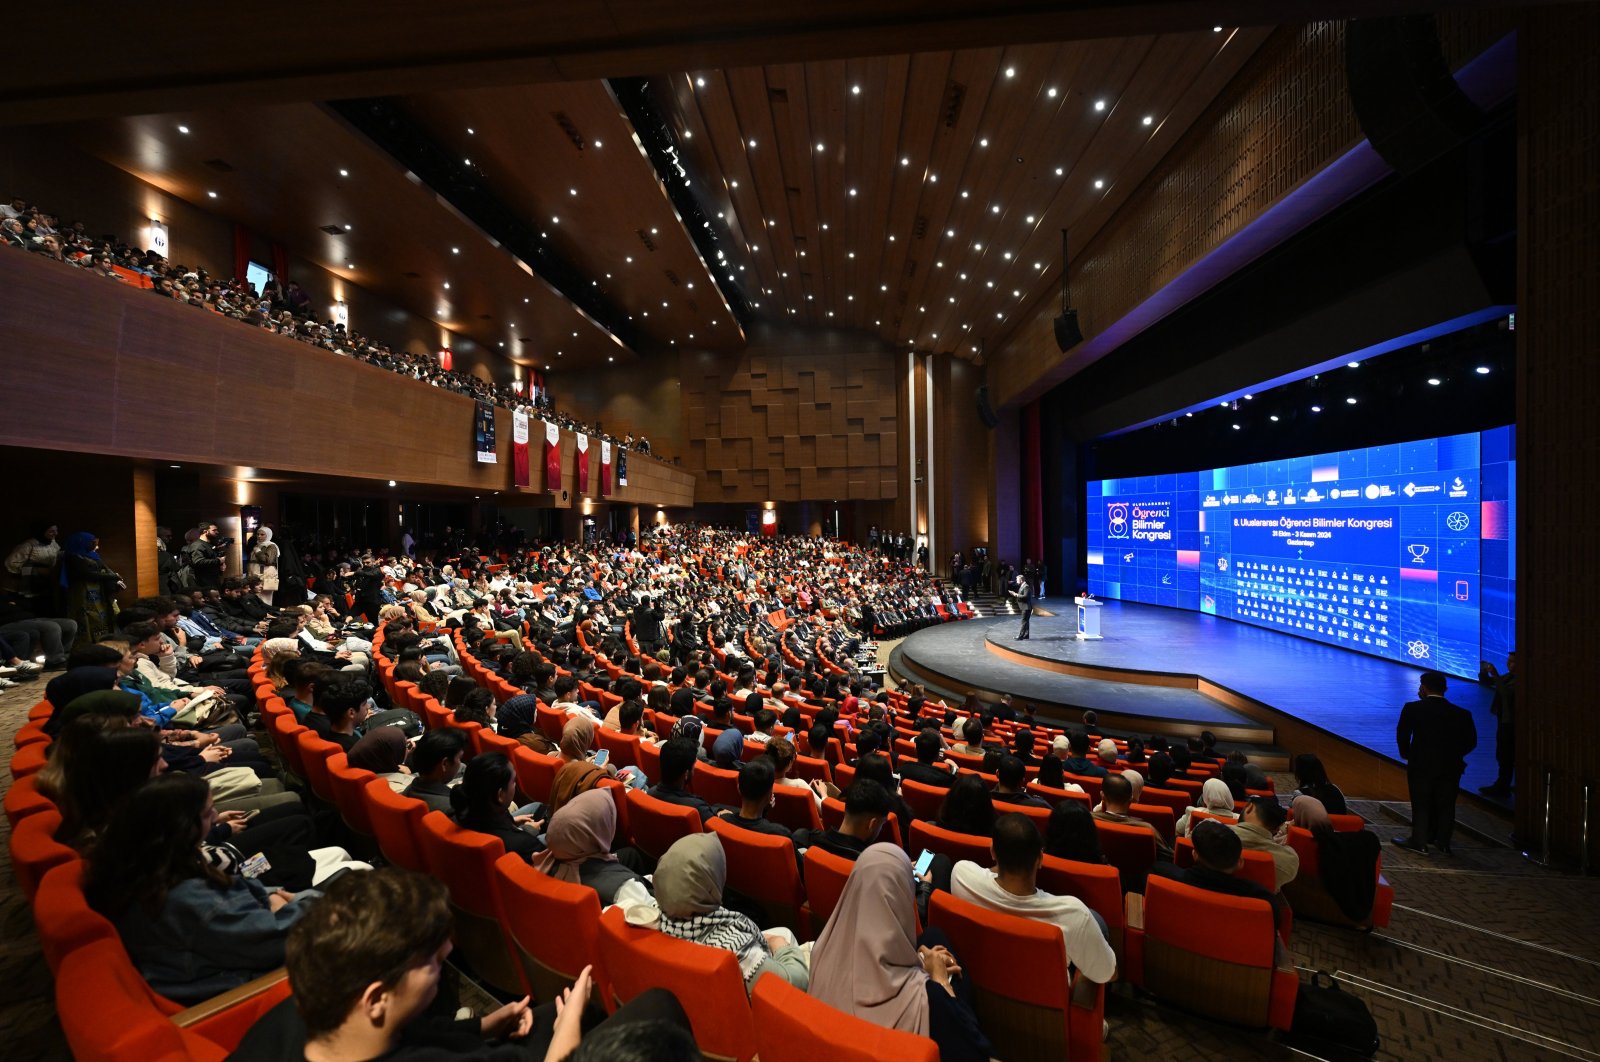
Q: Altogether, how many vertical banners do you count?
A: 6